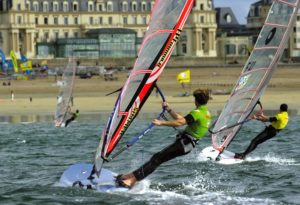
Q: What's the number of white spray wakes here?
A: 2